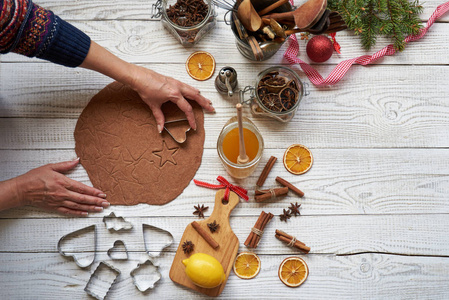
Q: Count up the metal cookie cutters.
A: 7